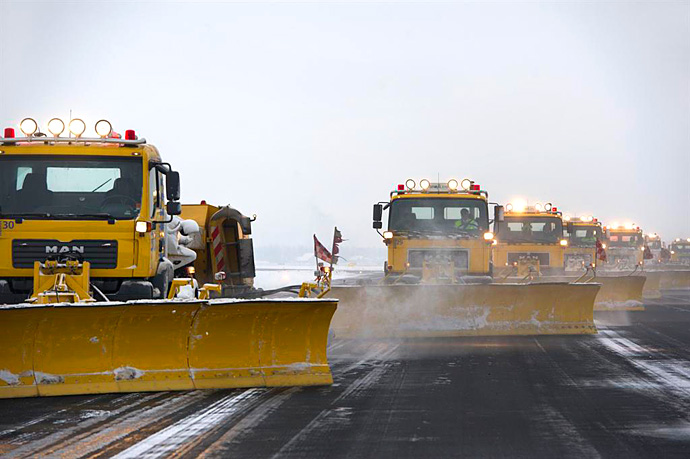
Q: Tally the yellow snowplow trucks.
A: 7